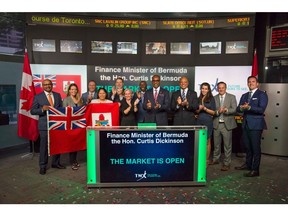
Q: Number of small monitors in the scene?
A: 8